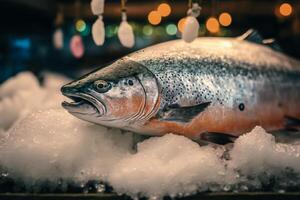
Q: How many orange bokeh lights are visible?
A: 6